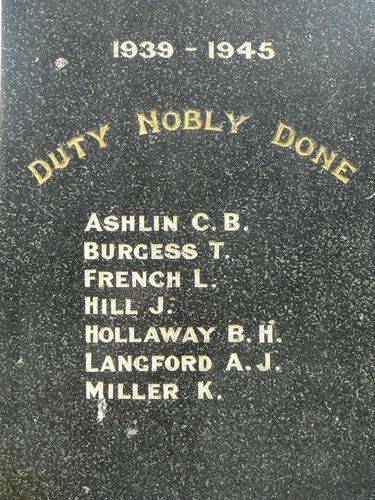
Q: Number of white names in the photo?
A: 7